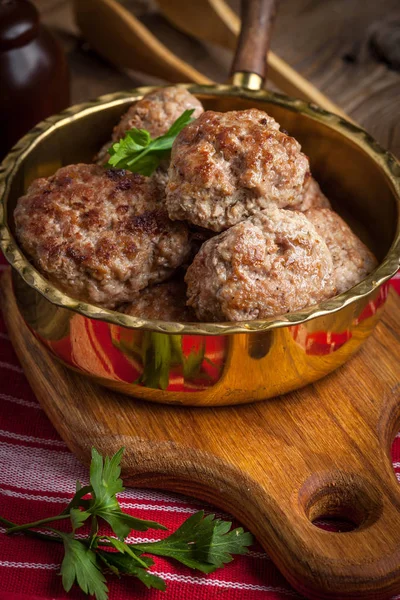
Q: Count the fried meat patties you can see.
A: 7